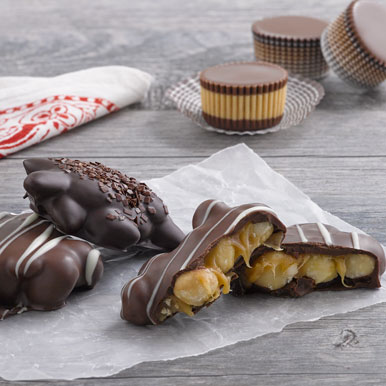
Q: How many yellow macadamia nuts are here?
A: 6